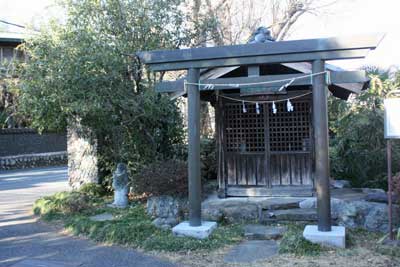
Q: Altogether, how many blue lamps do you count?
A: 0